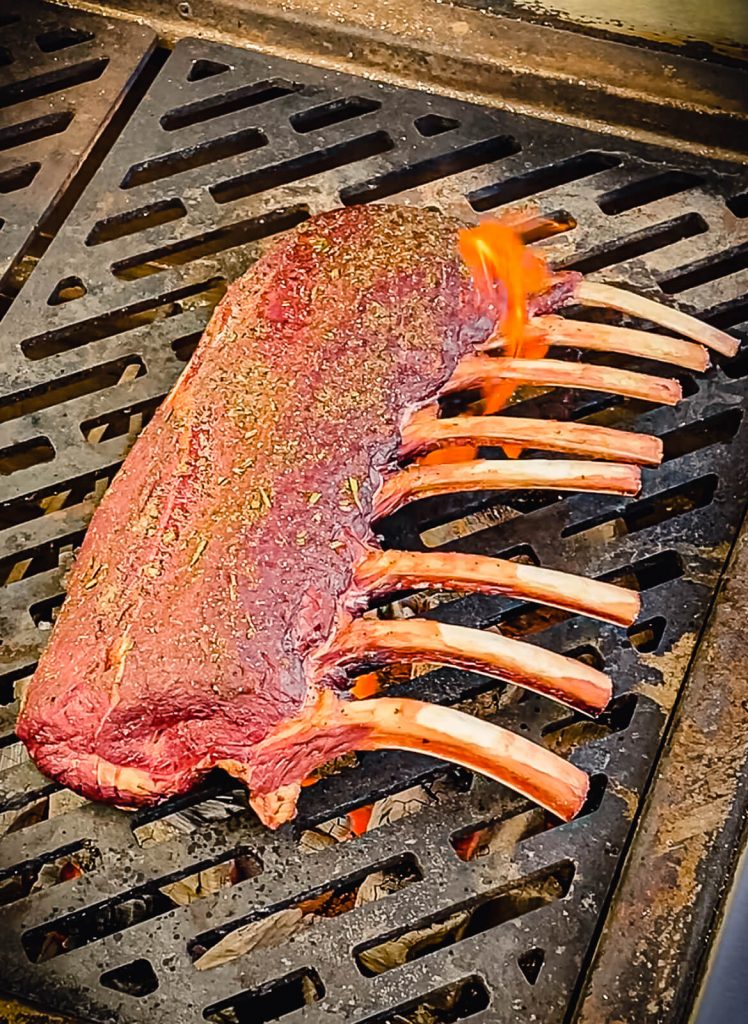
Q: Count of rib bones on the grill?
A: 8